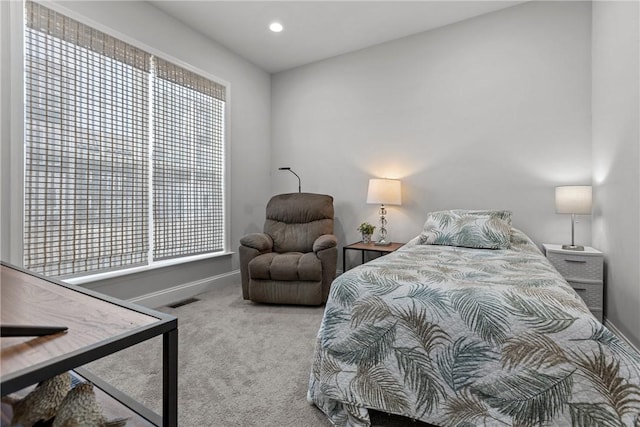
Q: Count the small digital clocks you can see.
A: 0